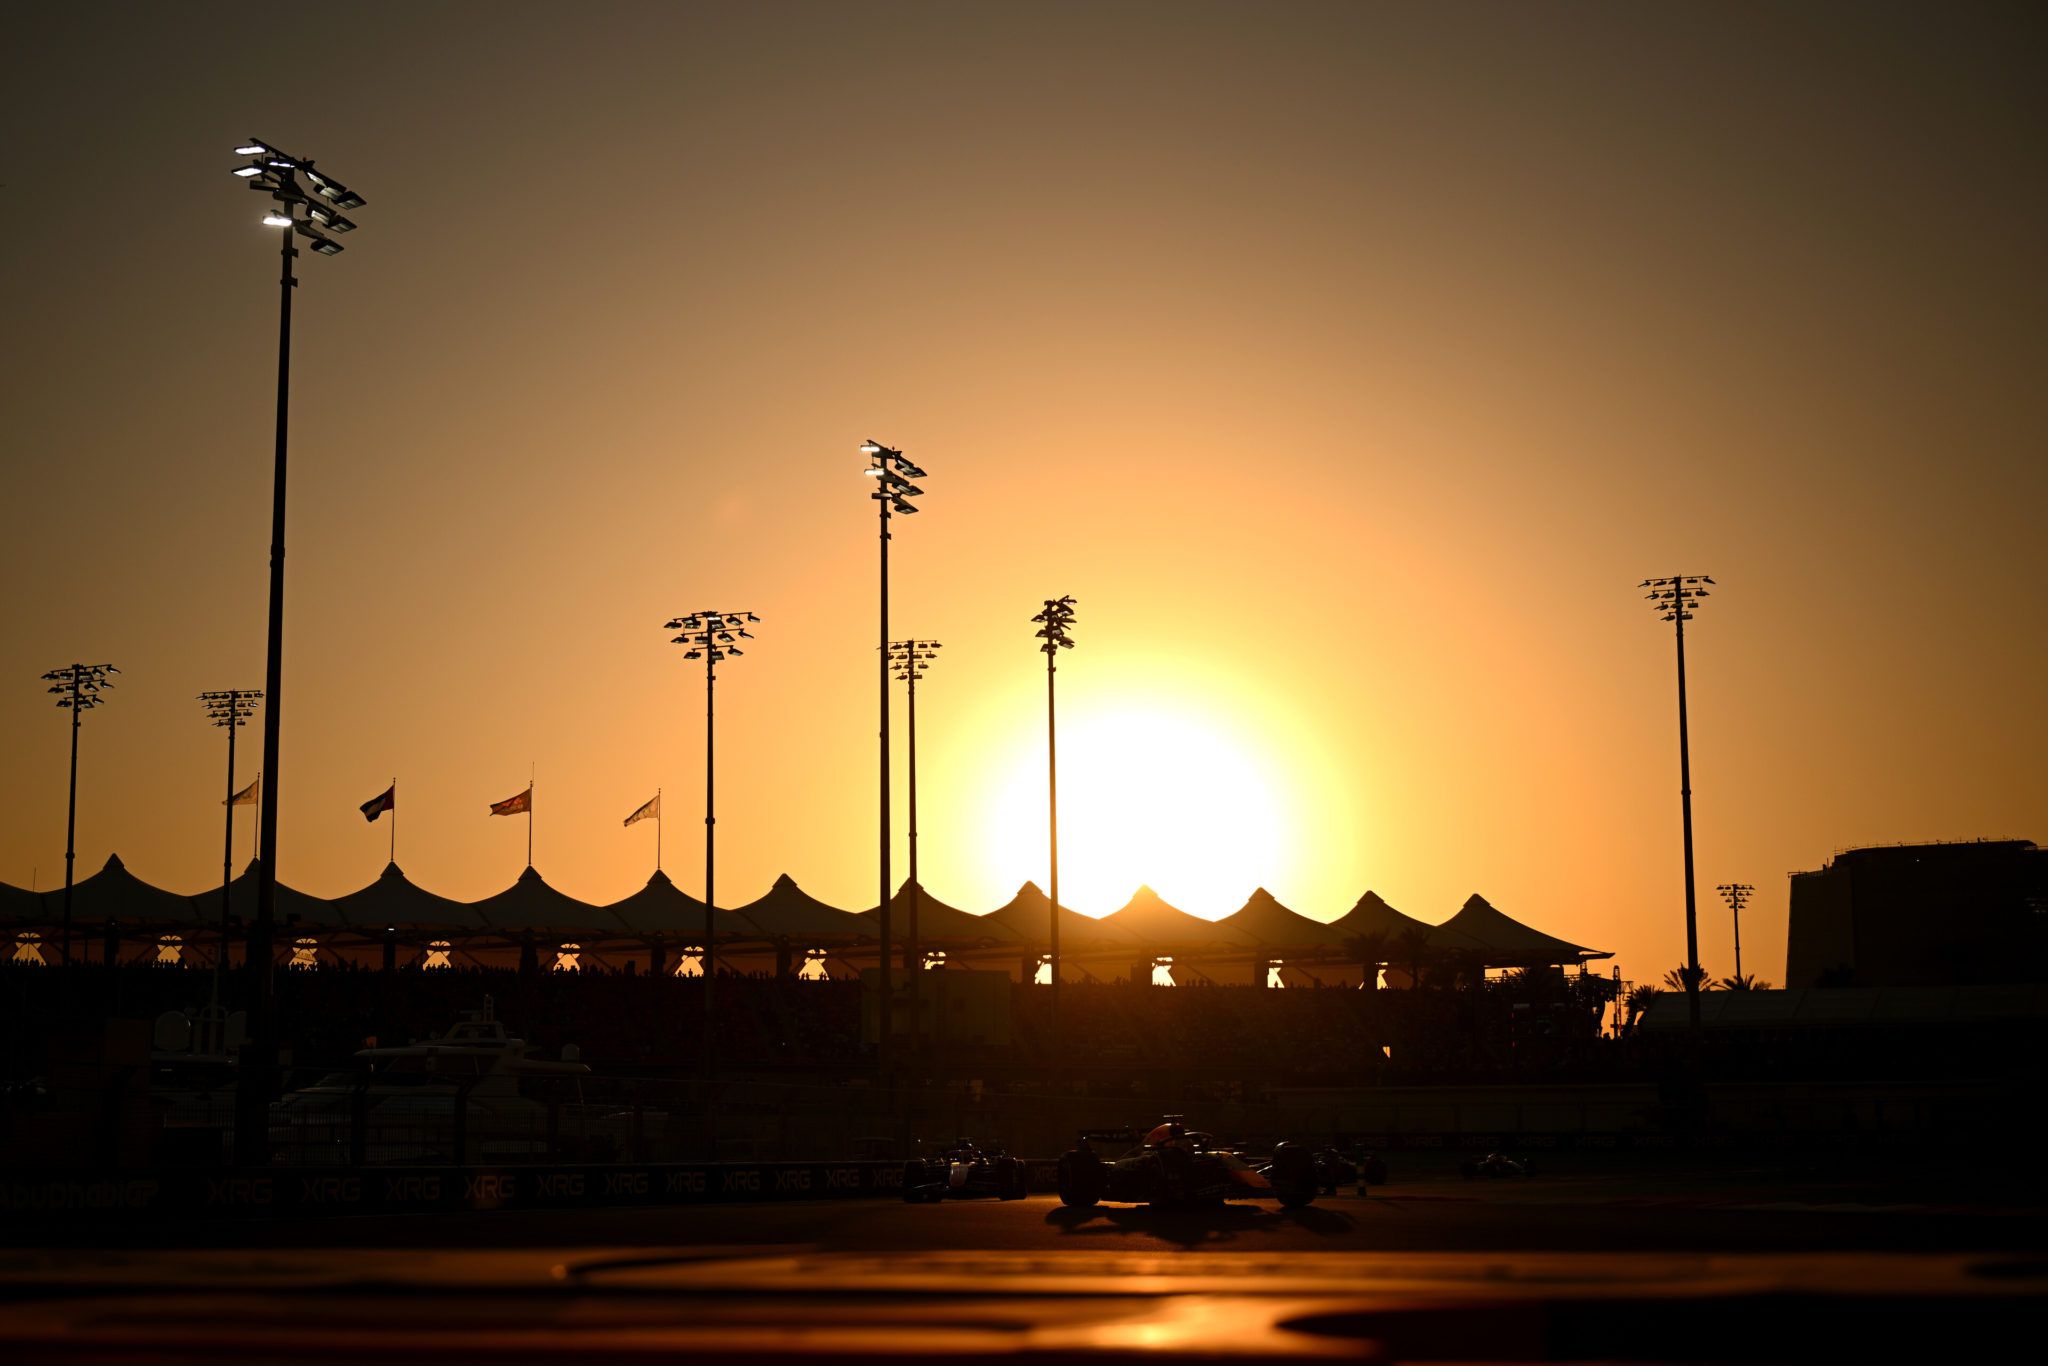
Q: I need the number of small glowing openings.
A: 12